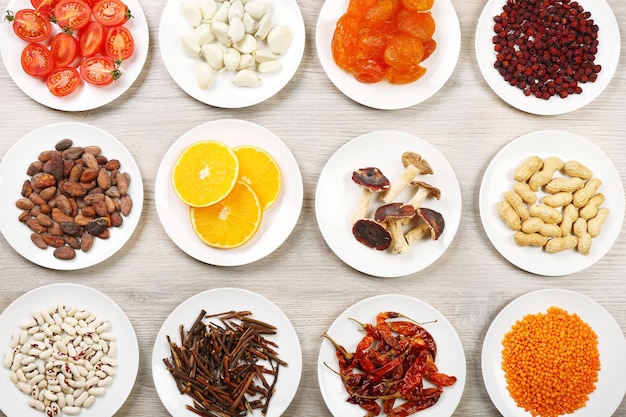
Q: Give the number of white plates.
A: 12